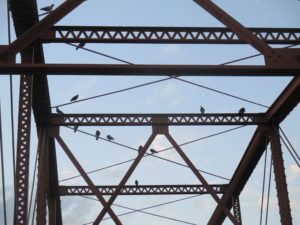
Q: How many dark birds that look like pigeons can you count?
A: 12